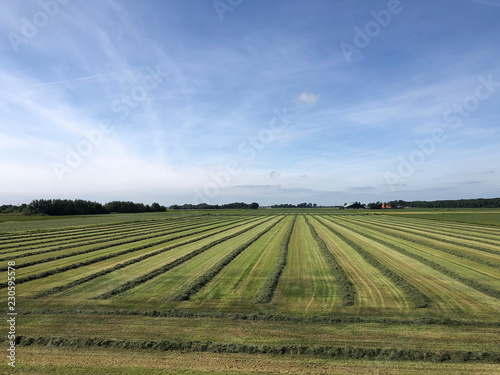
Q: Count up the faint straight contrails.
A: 1